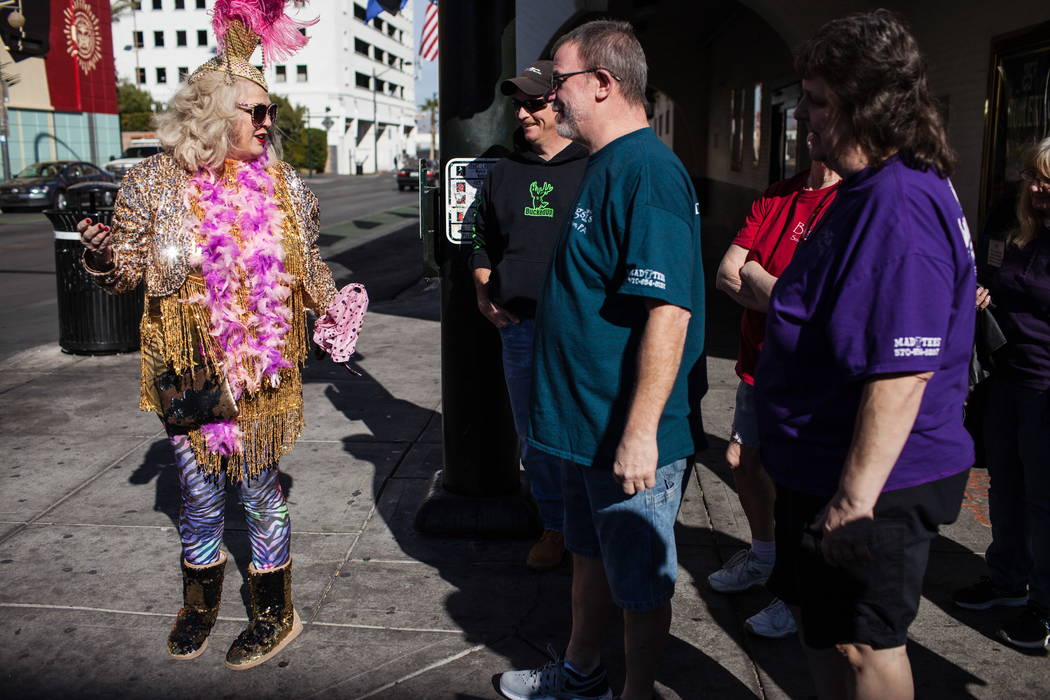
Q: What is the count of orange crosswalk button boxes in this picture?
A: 0